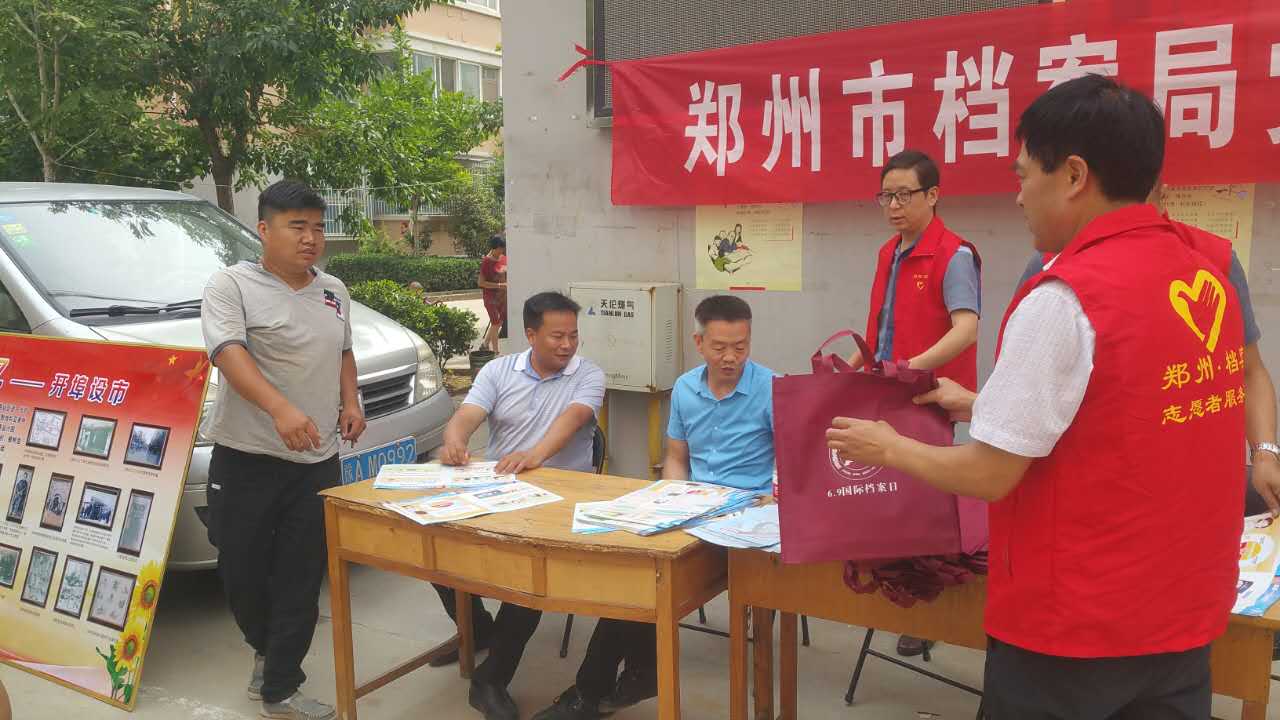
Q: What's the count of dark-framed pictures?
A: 11